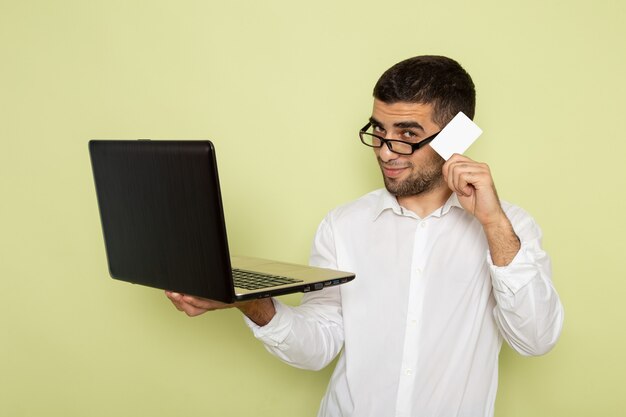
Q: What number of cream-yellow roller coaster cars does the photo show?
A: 0